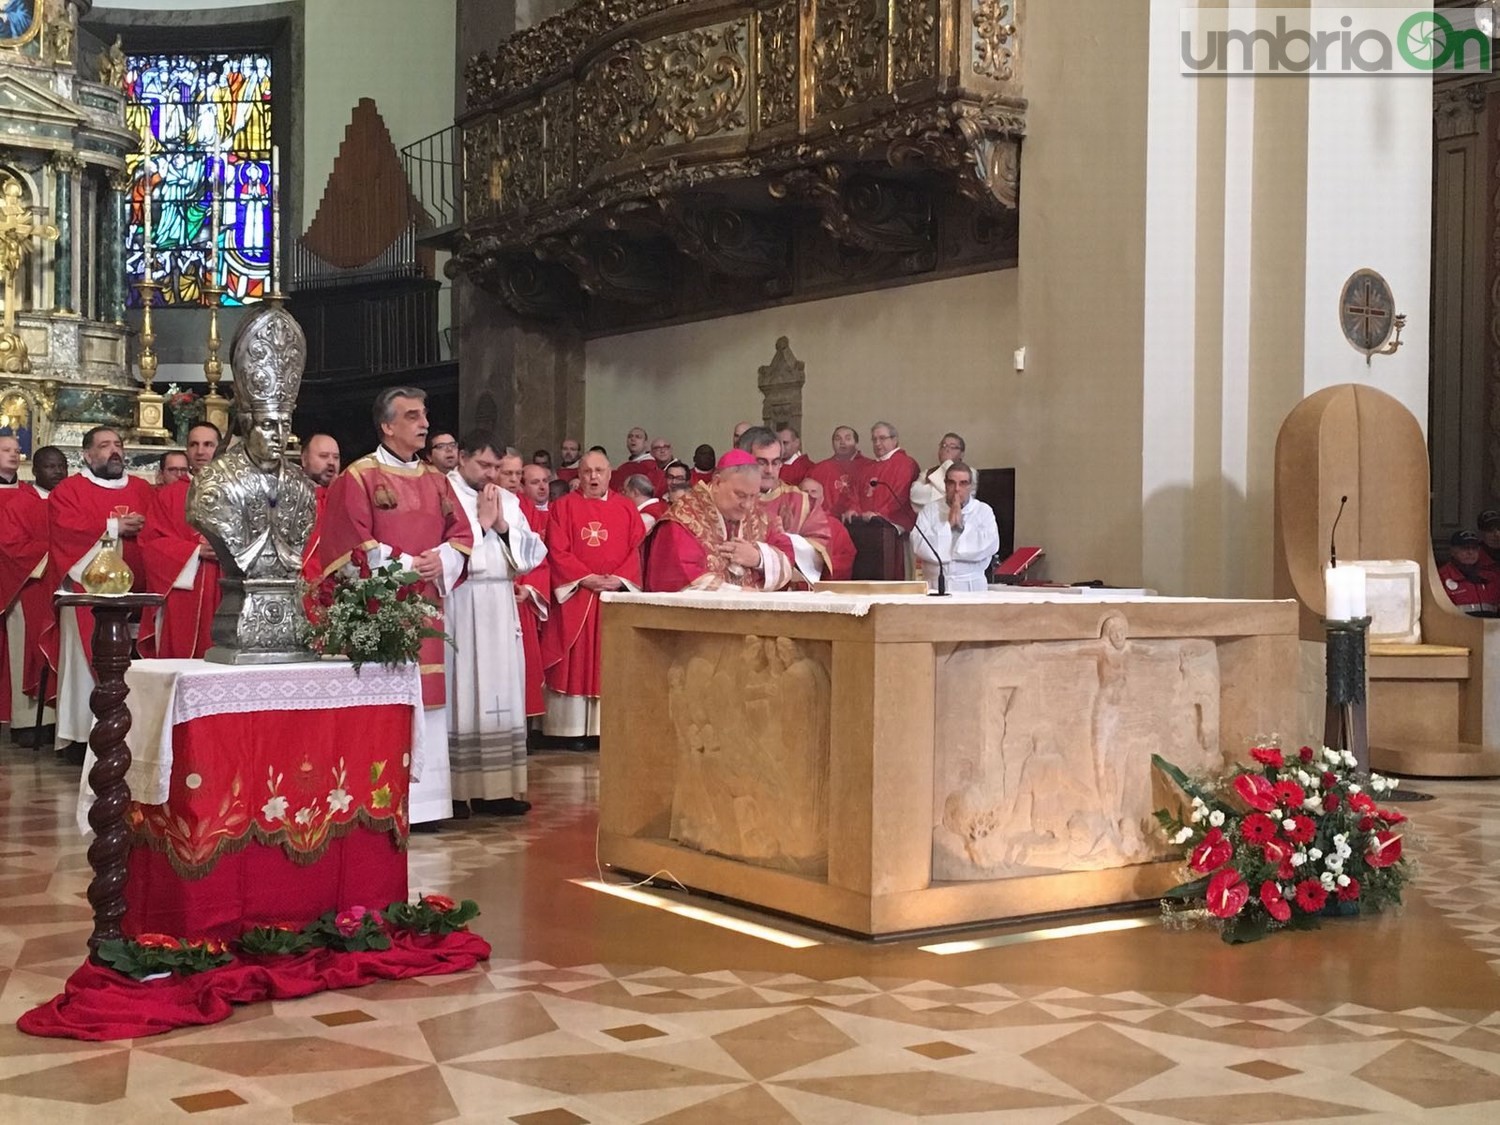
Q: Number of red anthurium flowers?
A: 6